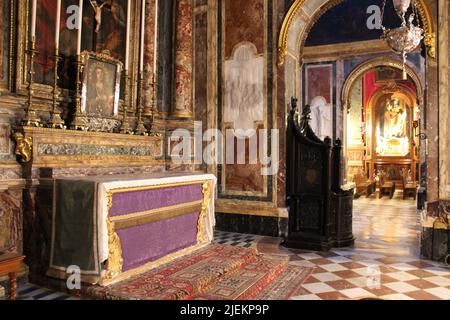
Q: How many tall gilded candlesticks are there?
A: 6